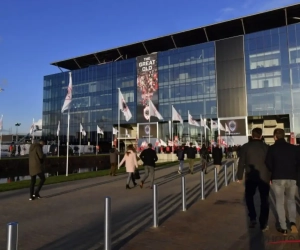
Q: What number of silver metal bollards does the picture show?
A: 8